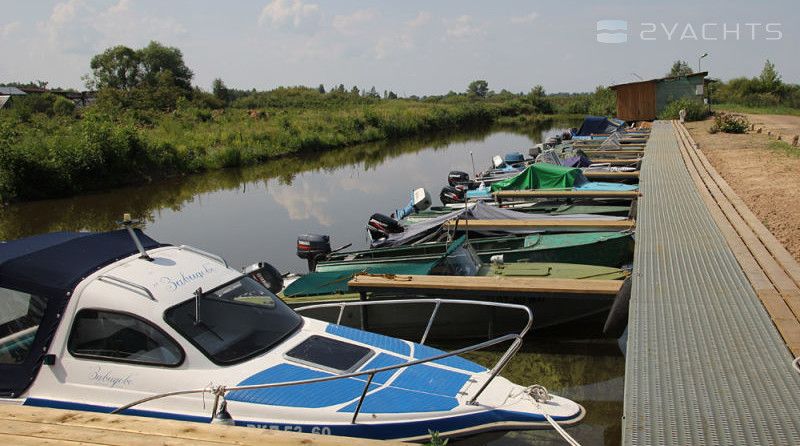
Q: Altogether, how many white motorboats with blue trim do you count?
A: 1